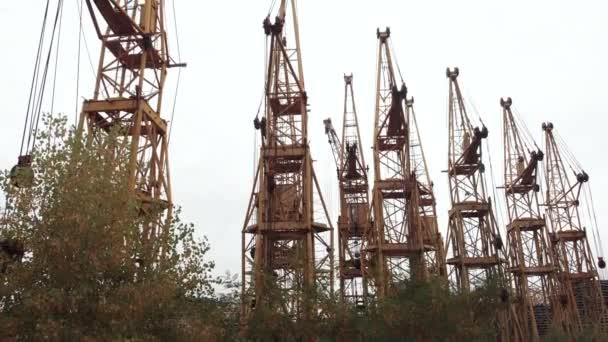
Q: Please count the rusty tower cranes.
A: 8